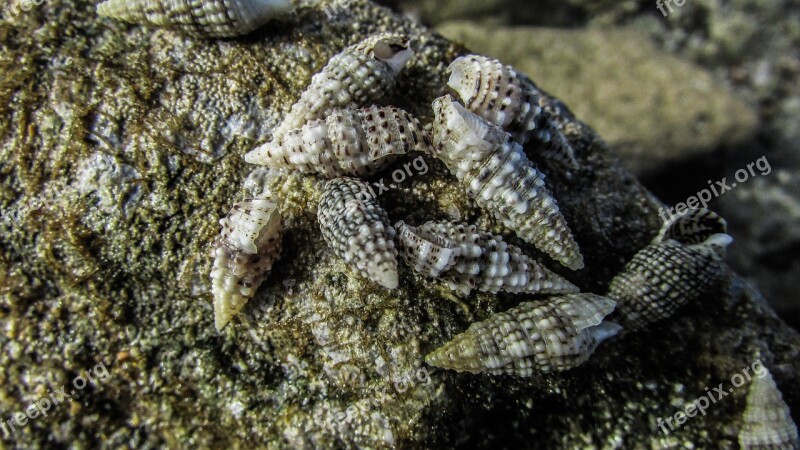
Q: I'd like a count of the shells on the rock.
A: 11